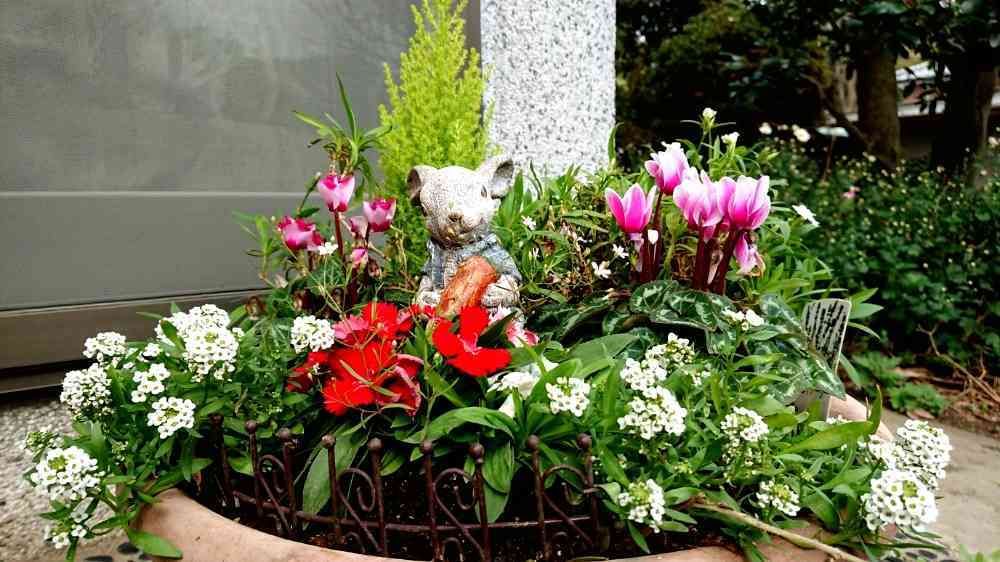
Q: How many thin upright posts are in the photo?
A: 9